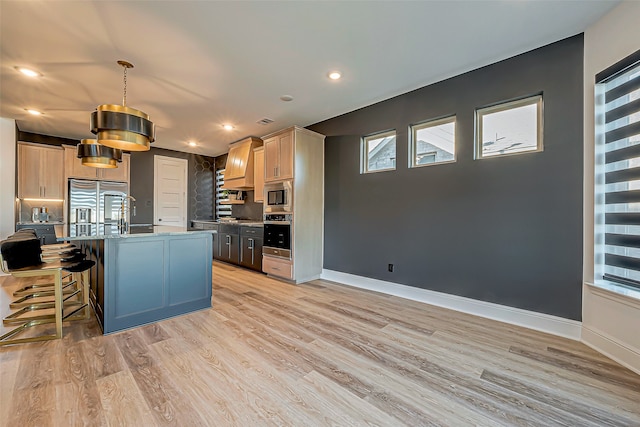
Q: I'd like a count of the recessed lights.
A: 5